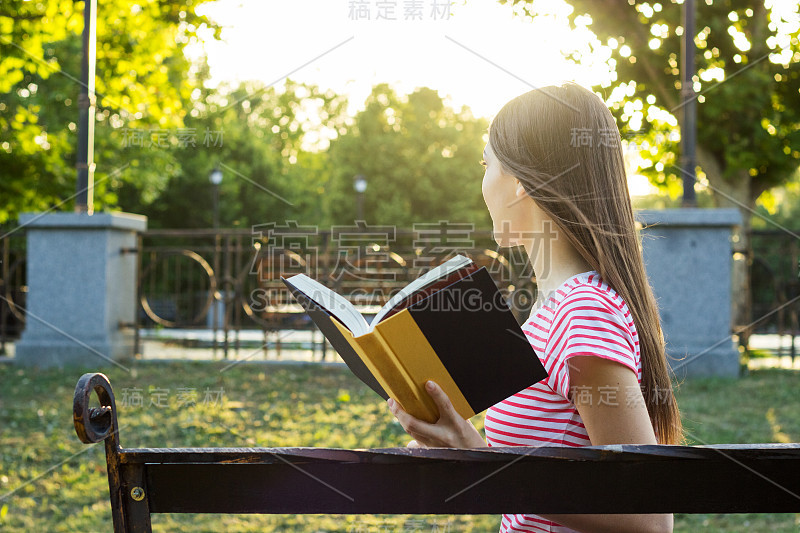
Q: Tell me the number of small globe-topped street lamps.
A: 2